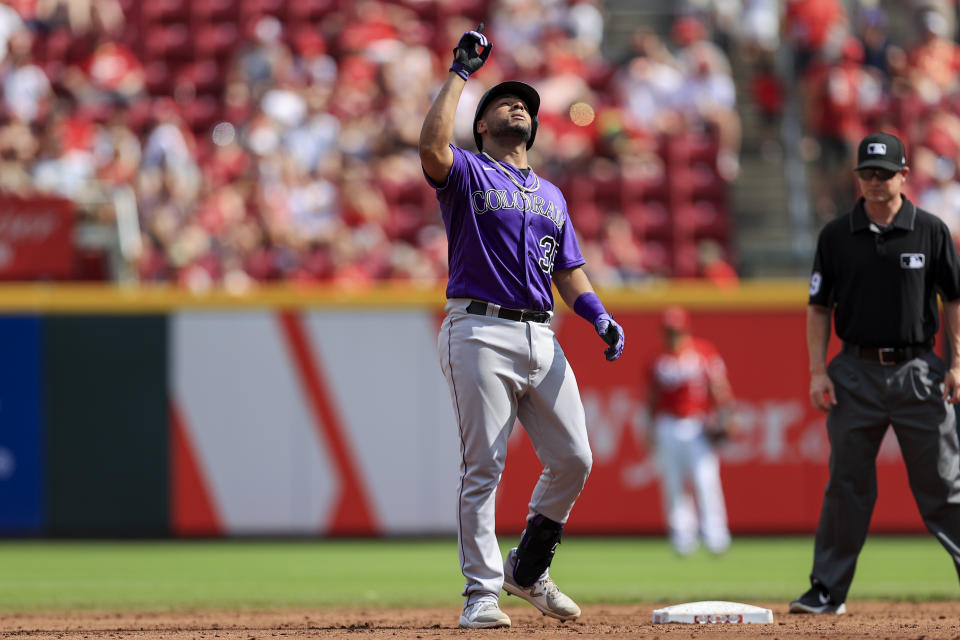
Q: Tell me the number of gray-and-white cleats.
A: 2